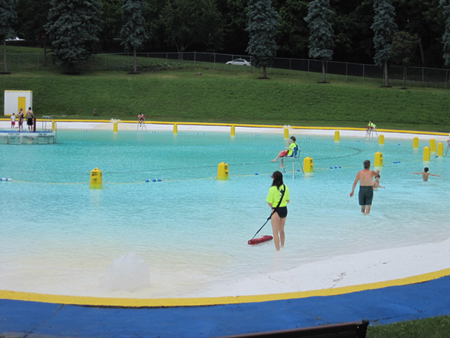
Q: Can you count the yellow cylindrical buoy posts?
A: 15